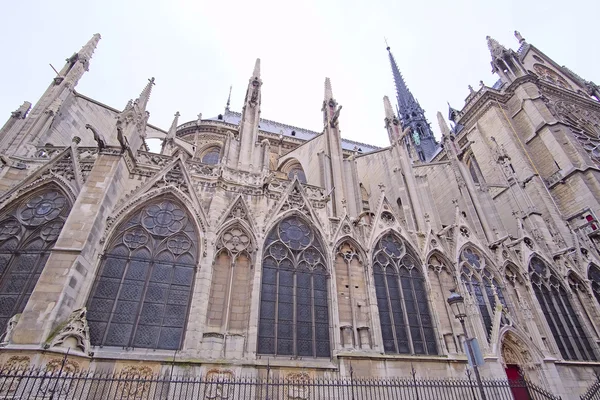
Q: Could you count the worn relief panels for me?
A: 5